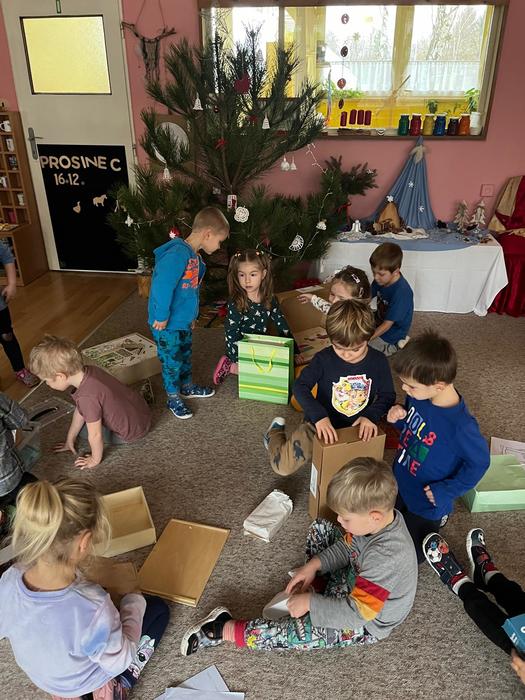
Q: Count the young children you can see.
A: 12